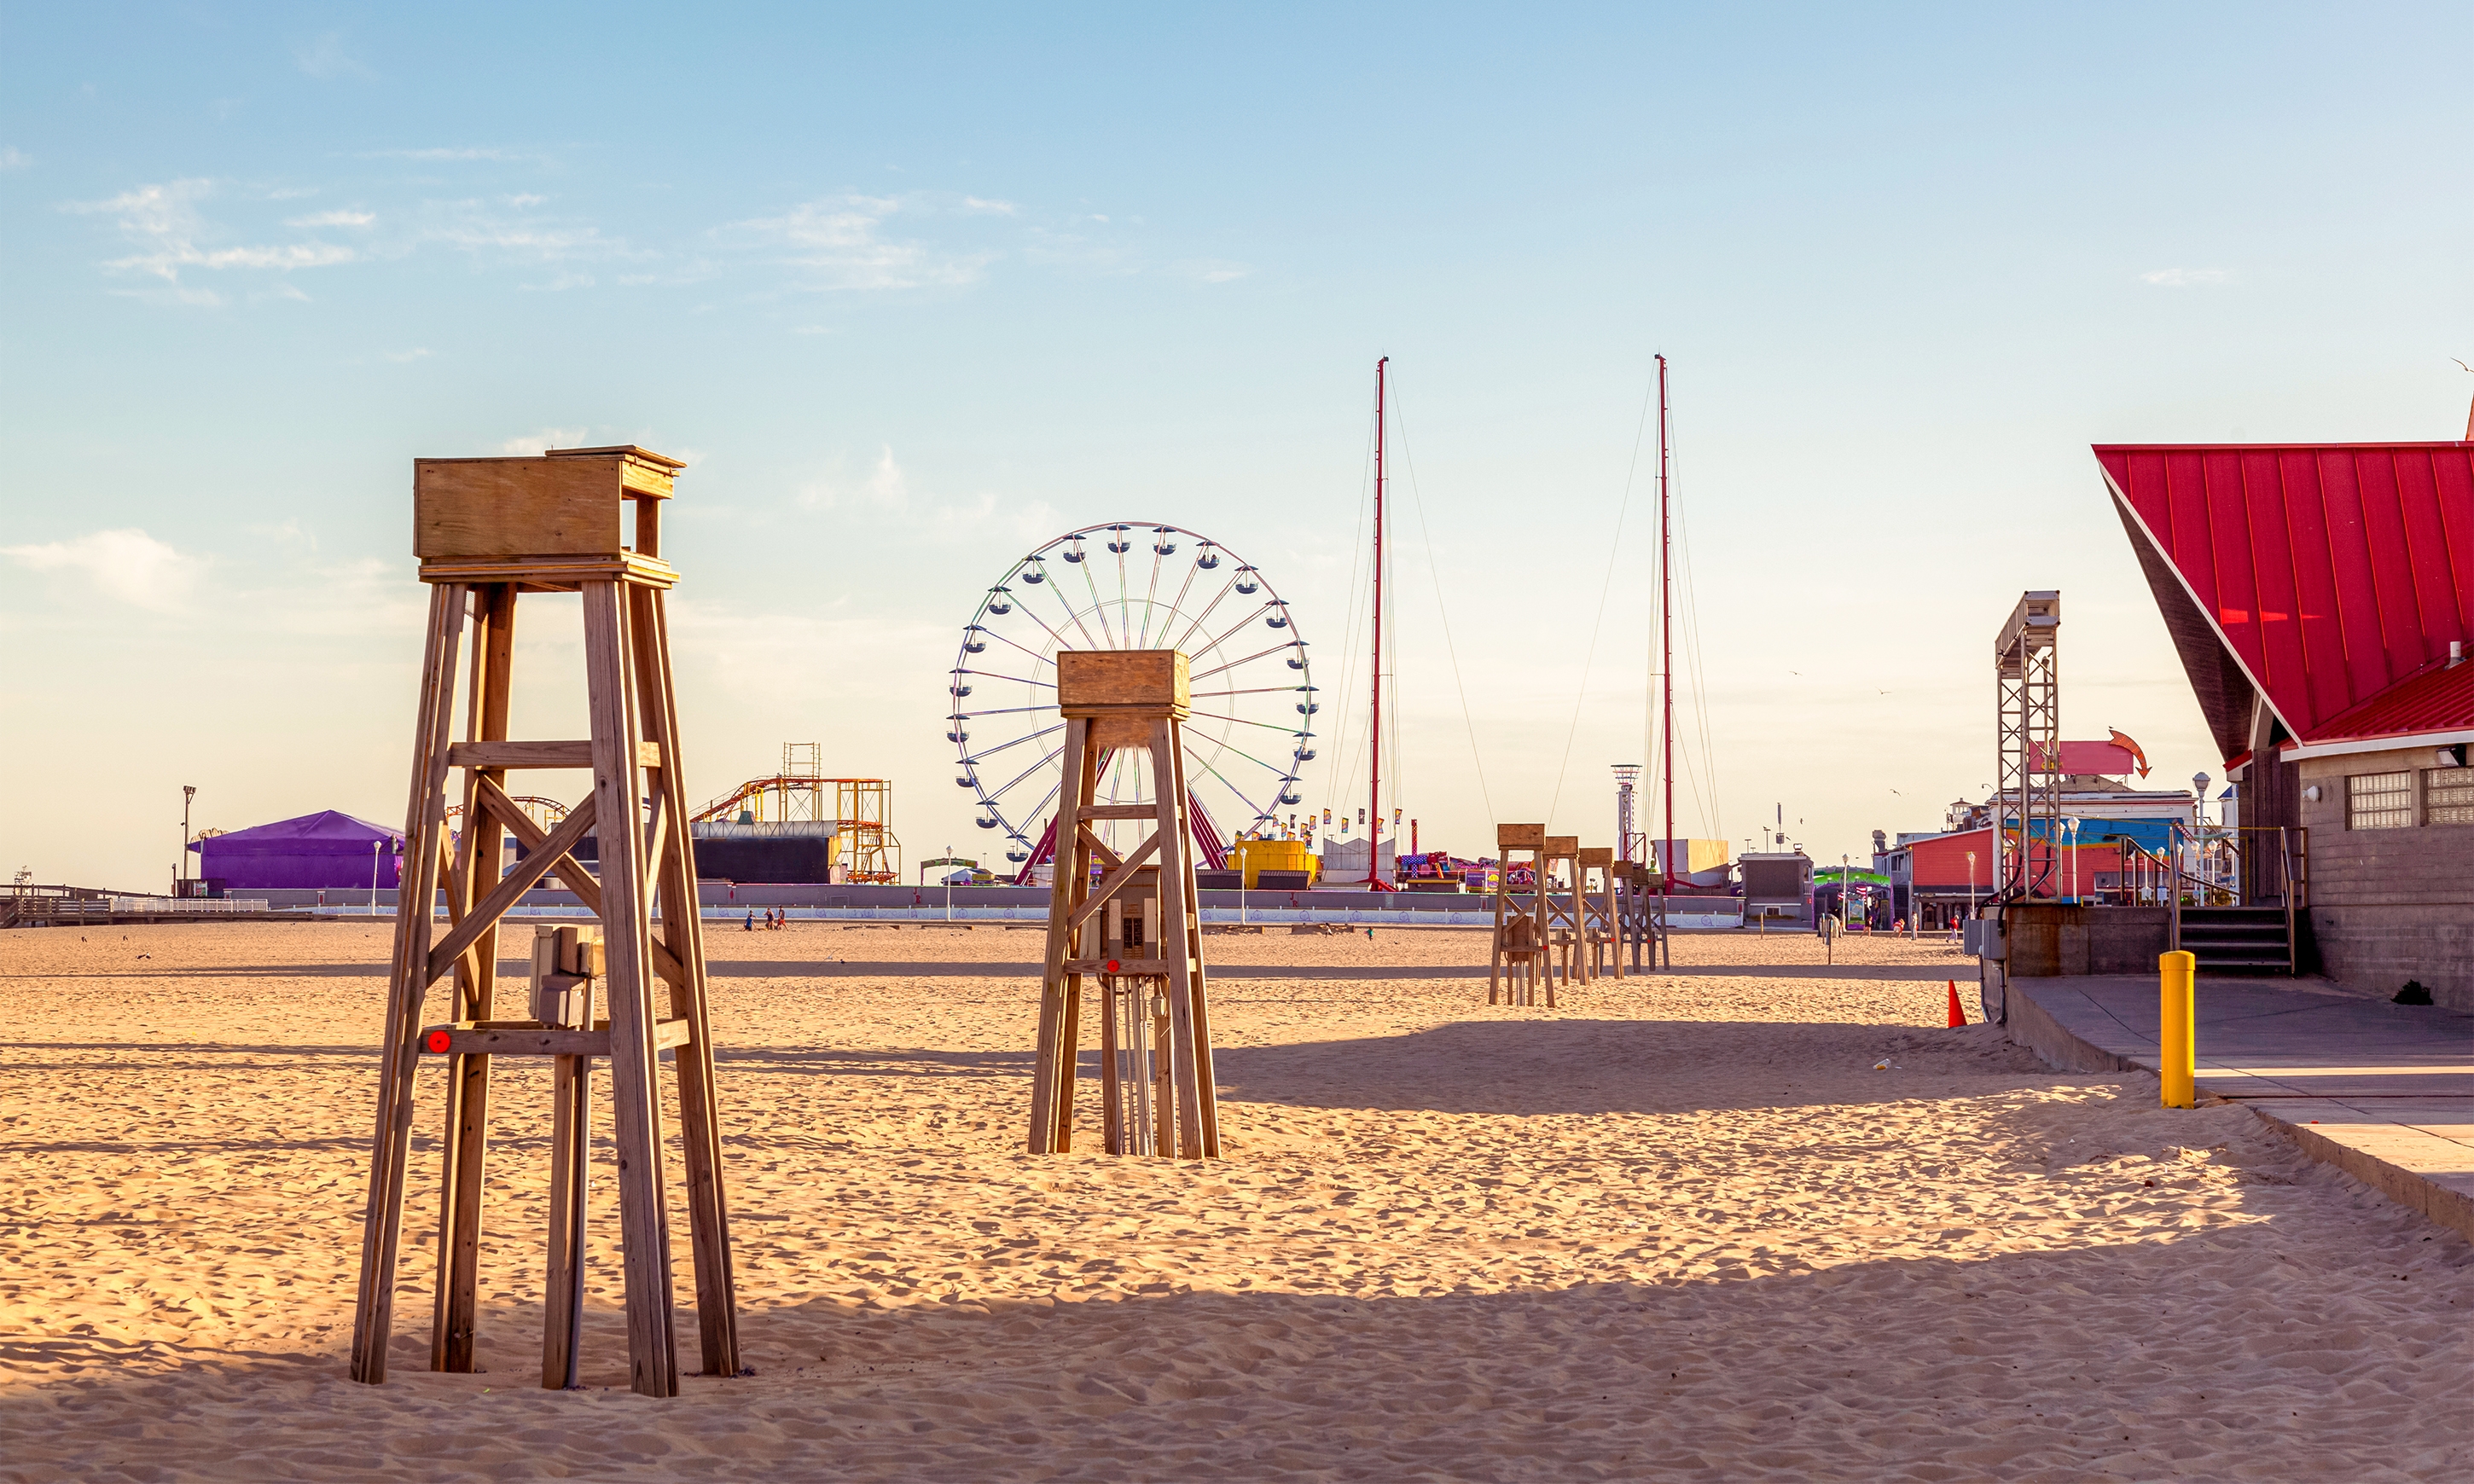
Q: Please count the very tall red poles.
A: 2